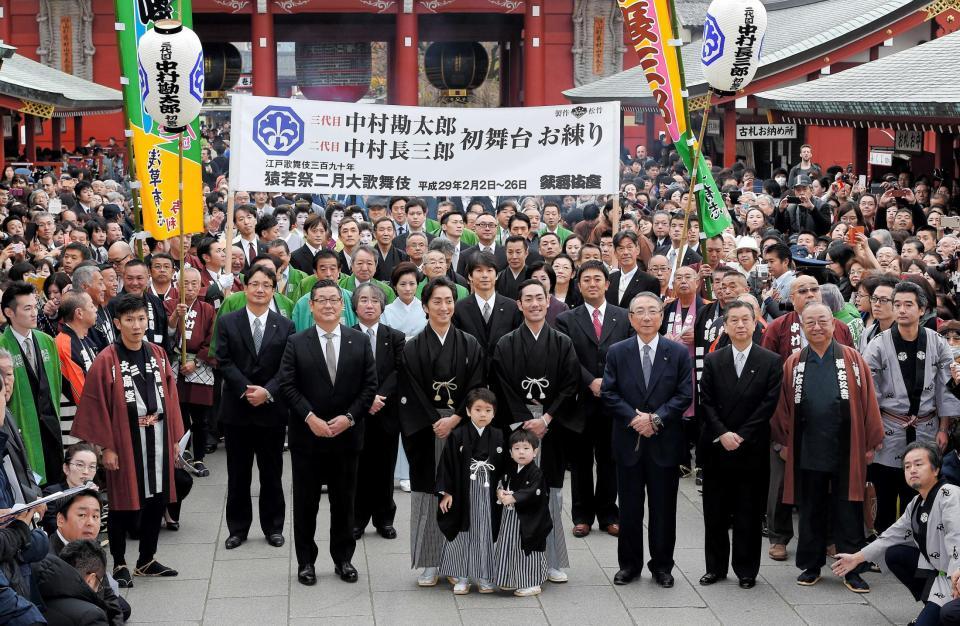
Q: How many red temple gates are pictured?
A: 1